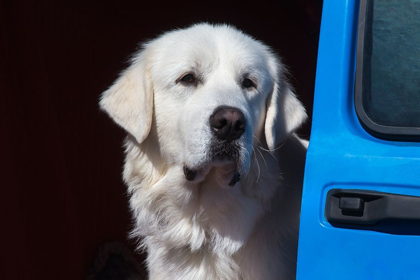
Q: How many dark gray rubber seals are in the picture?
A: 1